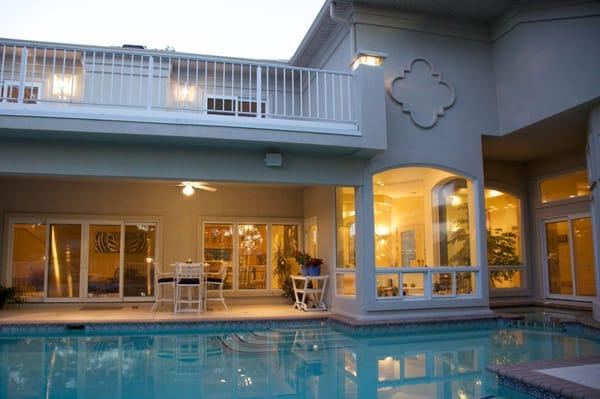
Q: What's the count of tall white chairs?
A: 3